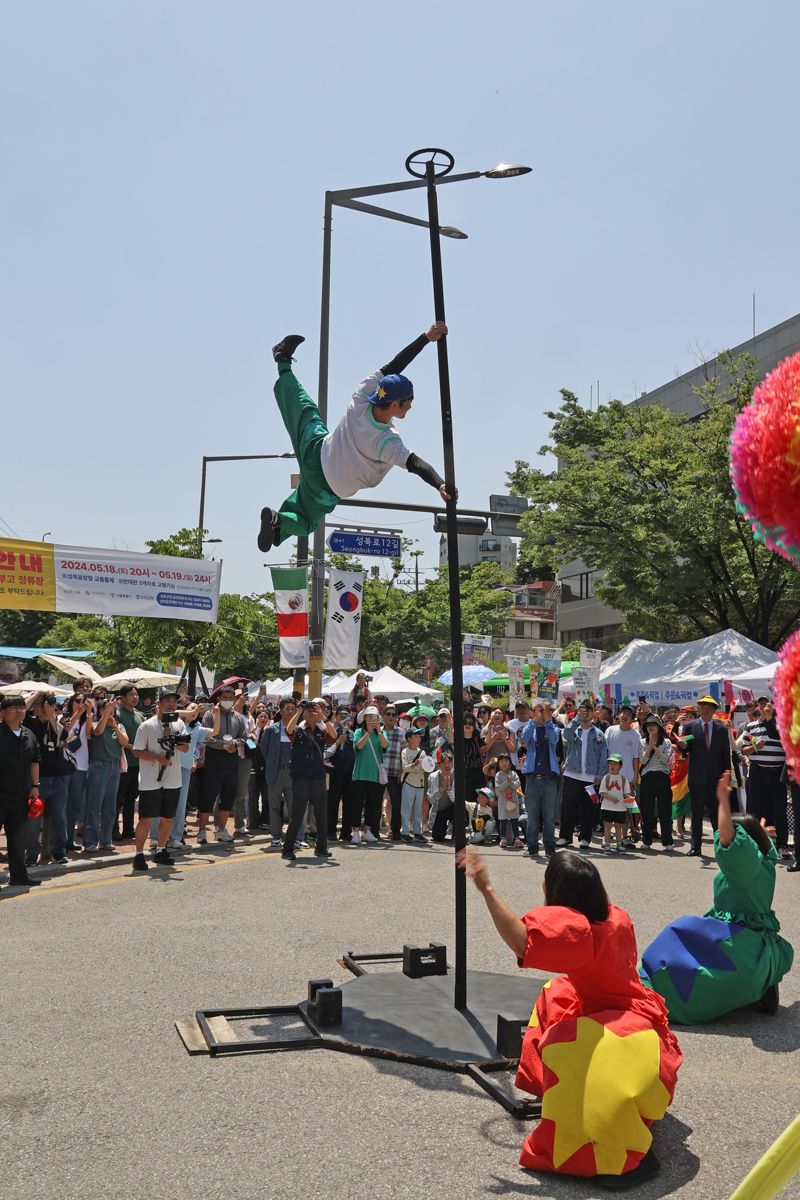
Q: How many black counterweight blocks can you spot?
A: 3